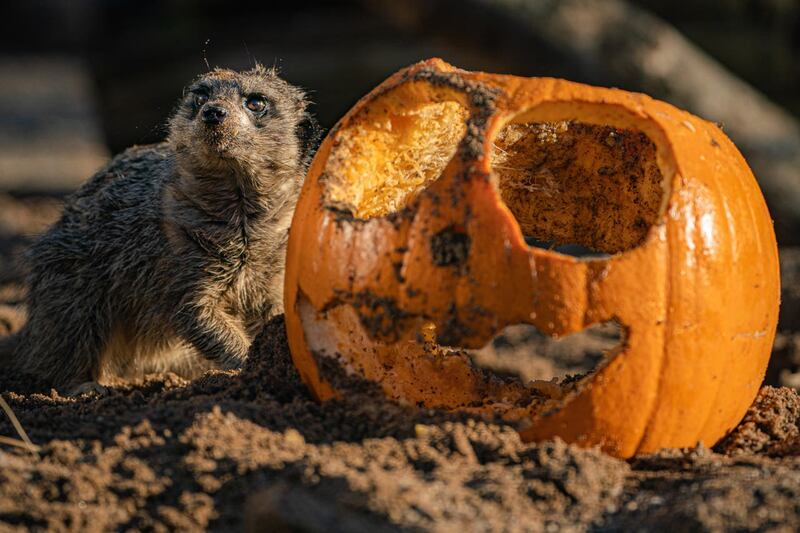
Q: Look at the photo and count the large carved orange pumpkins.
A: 1